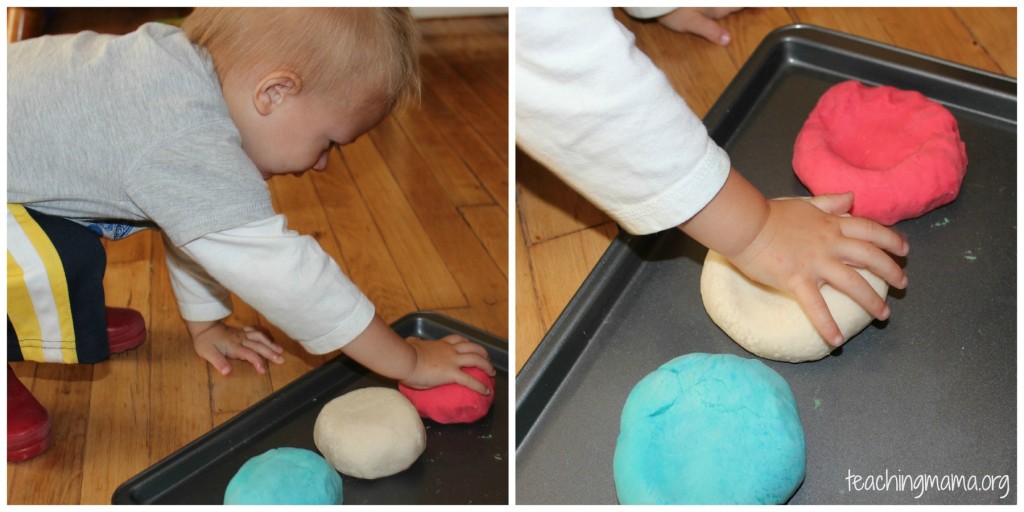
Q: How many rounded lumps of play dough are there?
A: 6